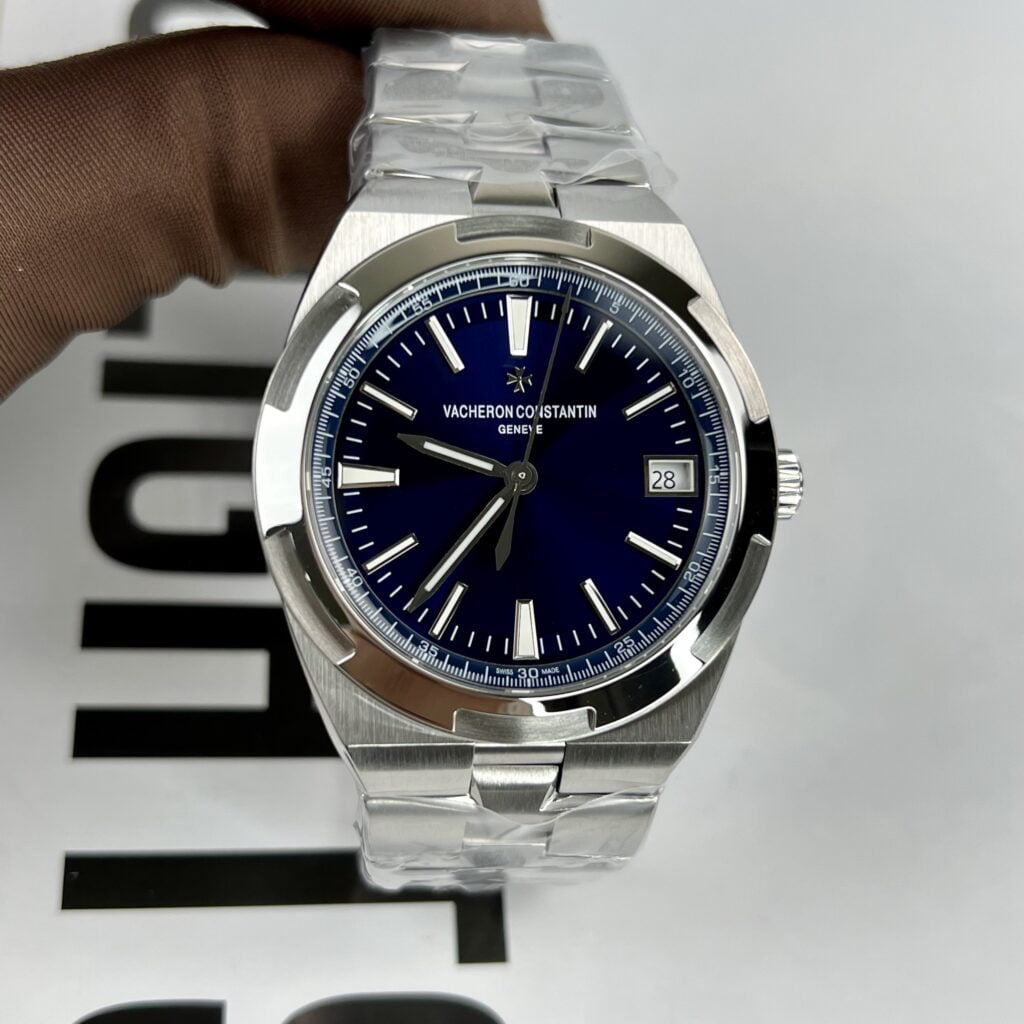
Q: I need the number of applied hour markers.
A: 11